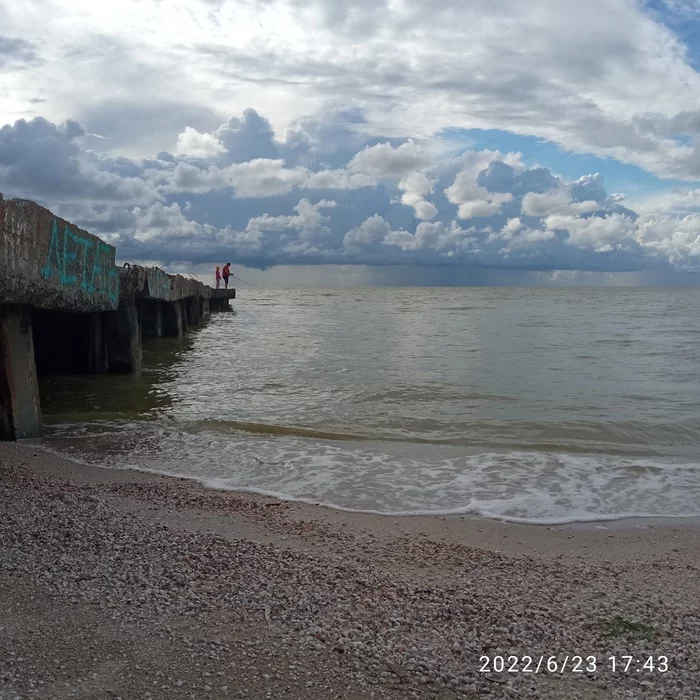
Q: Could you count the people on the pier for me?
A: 2